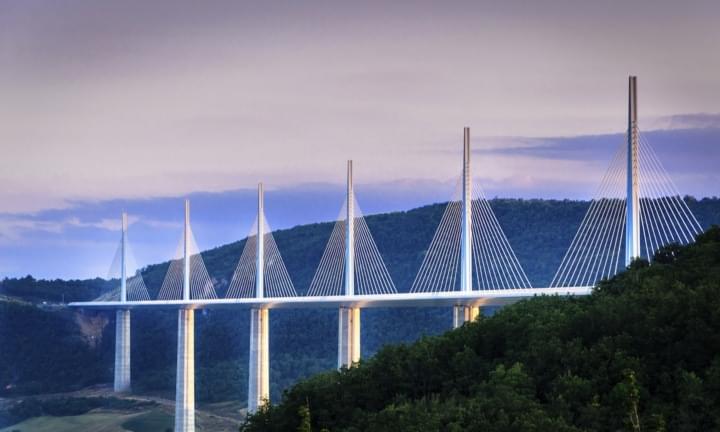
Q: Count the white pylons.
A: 6